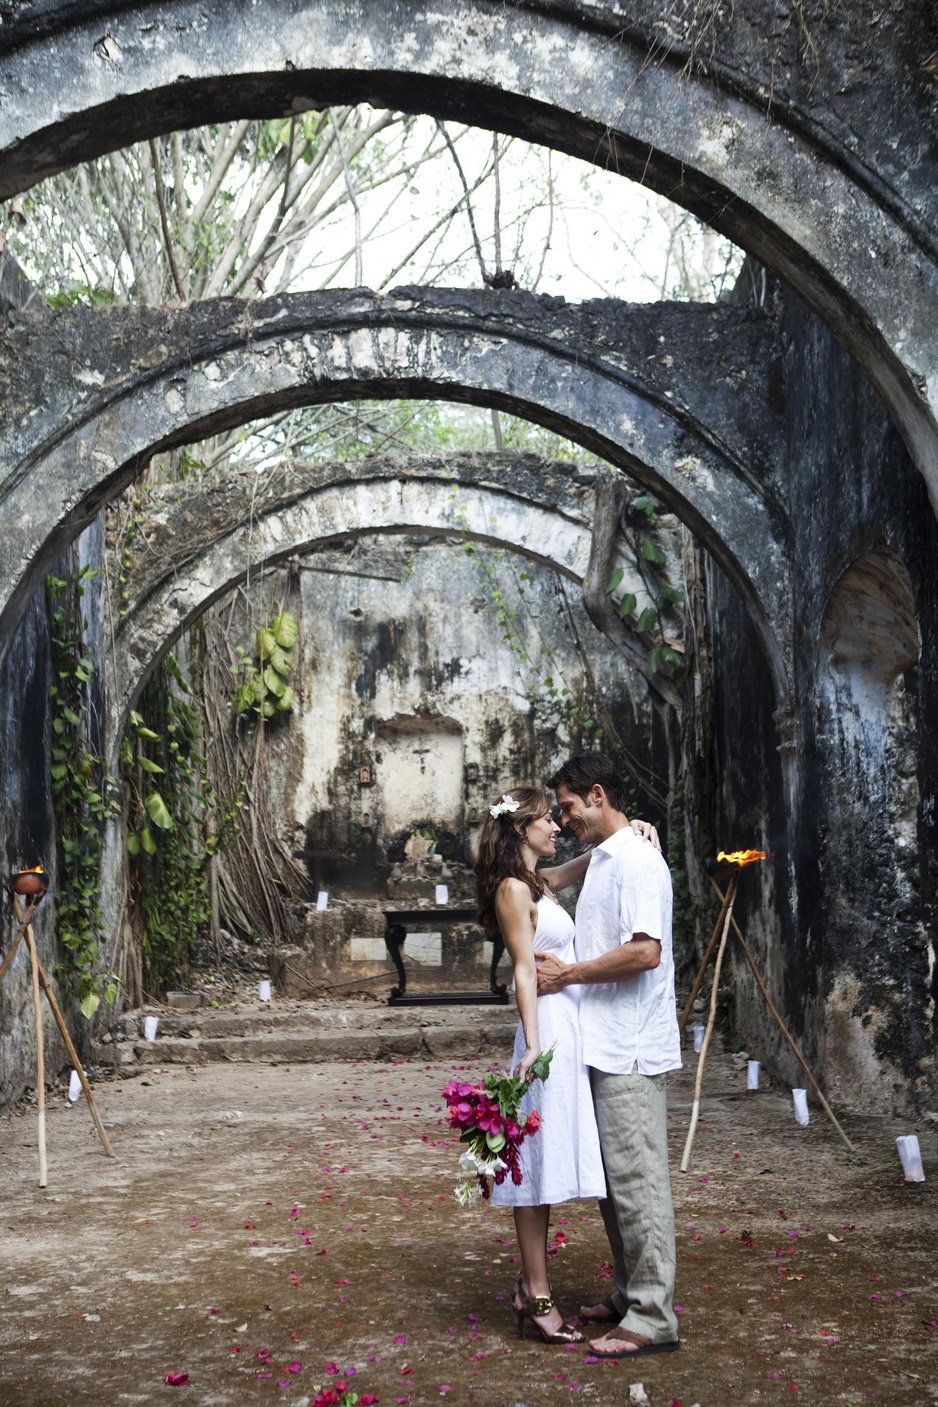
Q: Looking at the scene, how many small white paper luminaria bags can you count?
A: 9